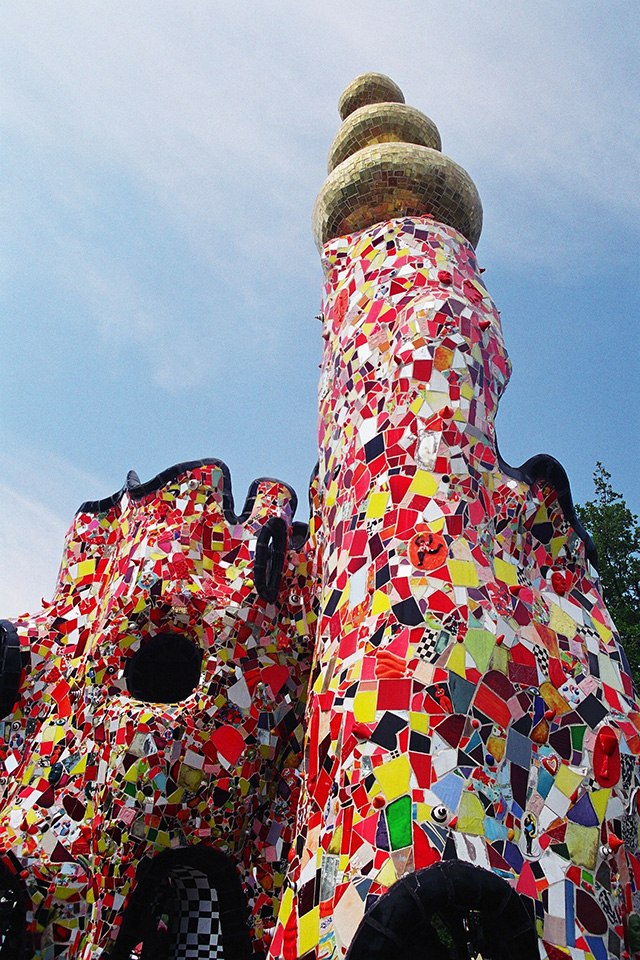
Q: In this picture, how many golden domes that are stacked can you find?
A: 3